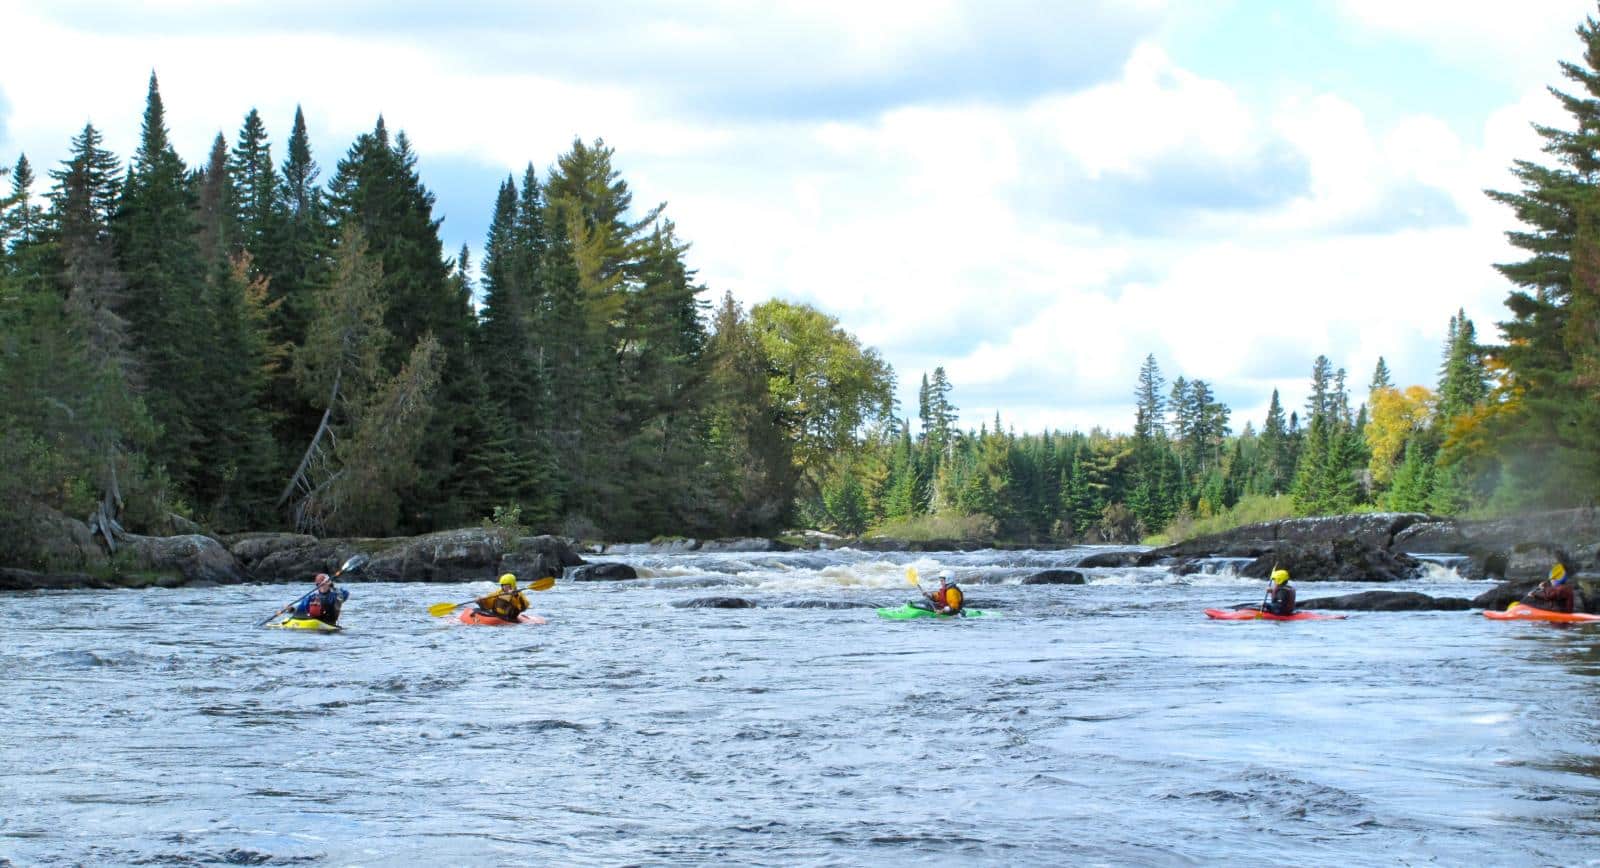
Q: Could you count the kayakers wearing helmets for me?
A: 5